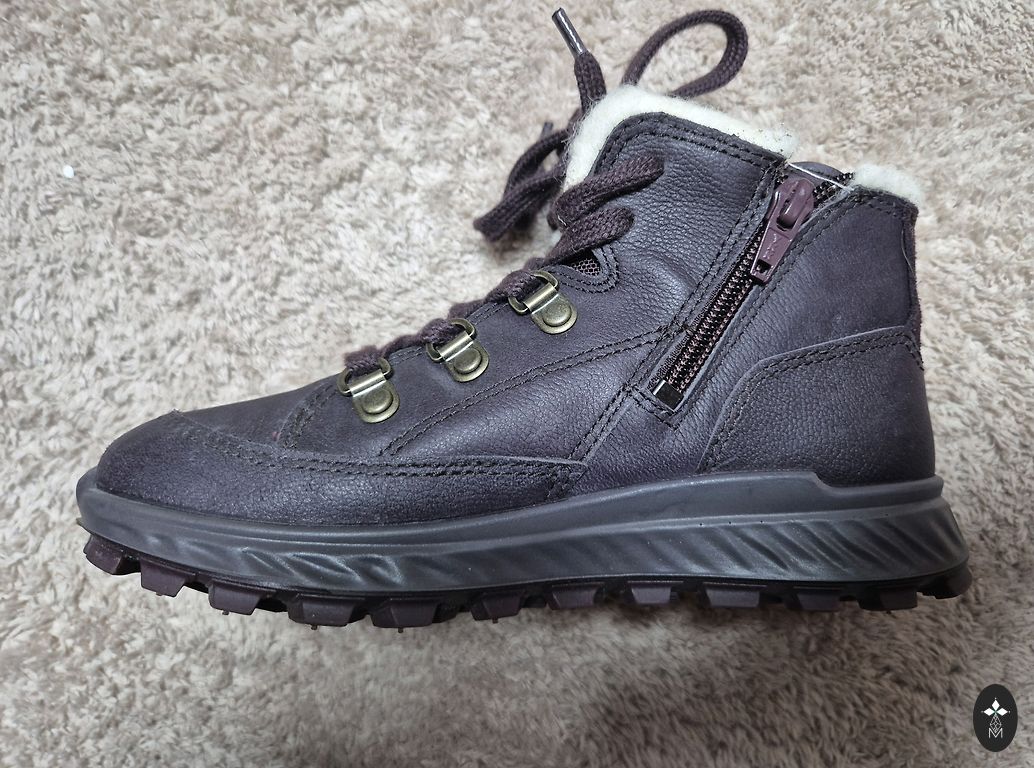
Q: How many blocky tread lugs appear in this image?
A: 12